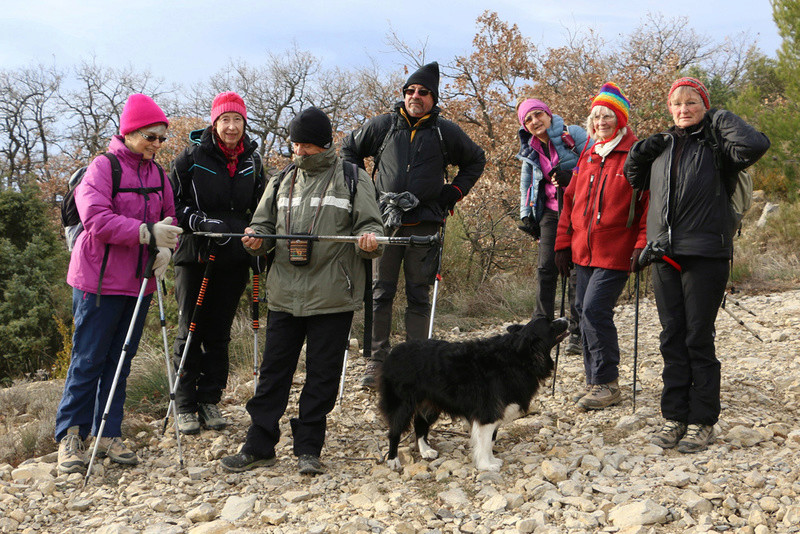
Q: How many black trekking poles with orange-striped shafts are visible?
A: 2